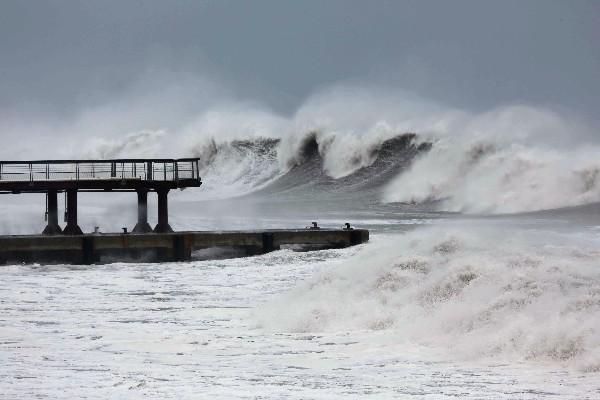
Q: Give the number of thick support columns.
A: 4